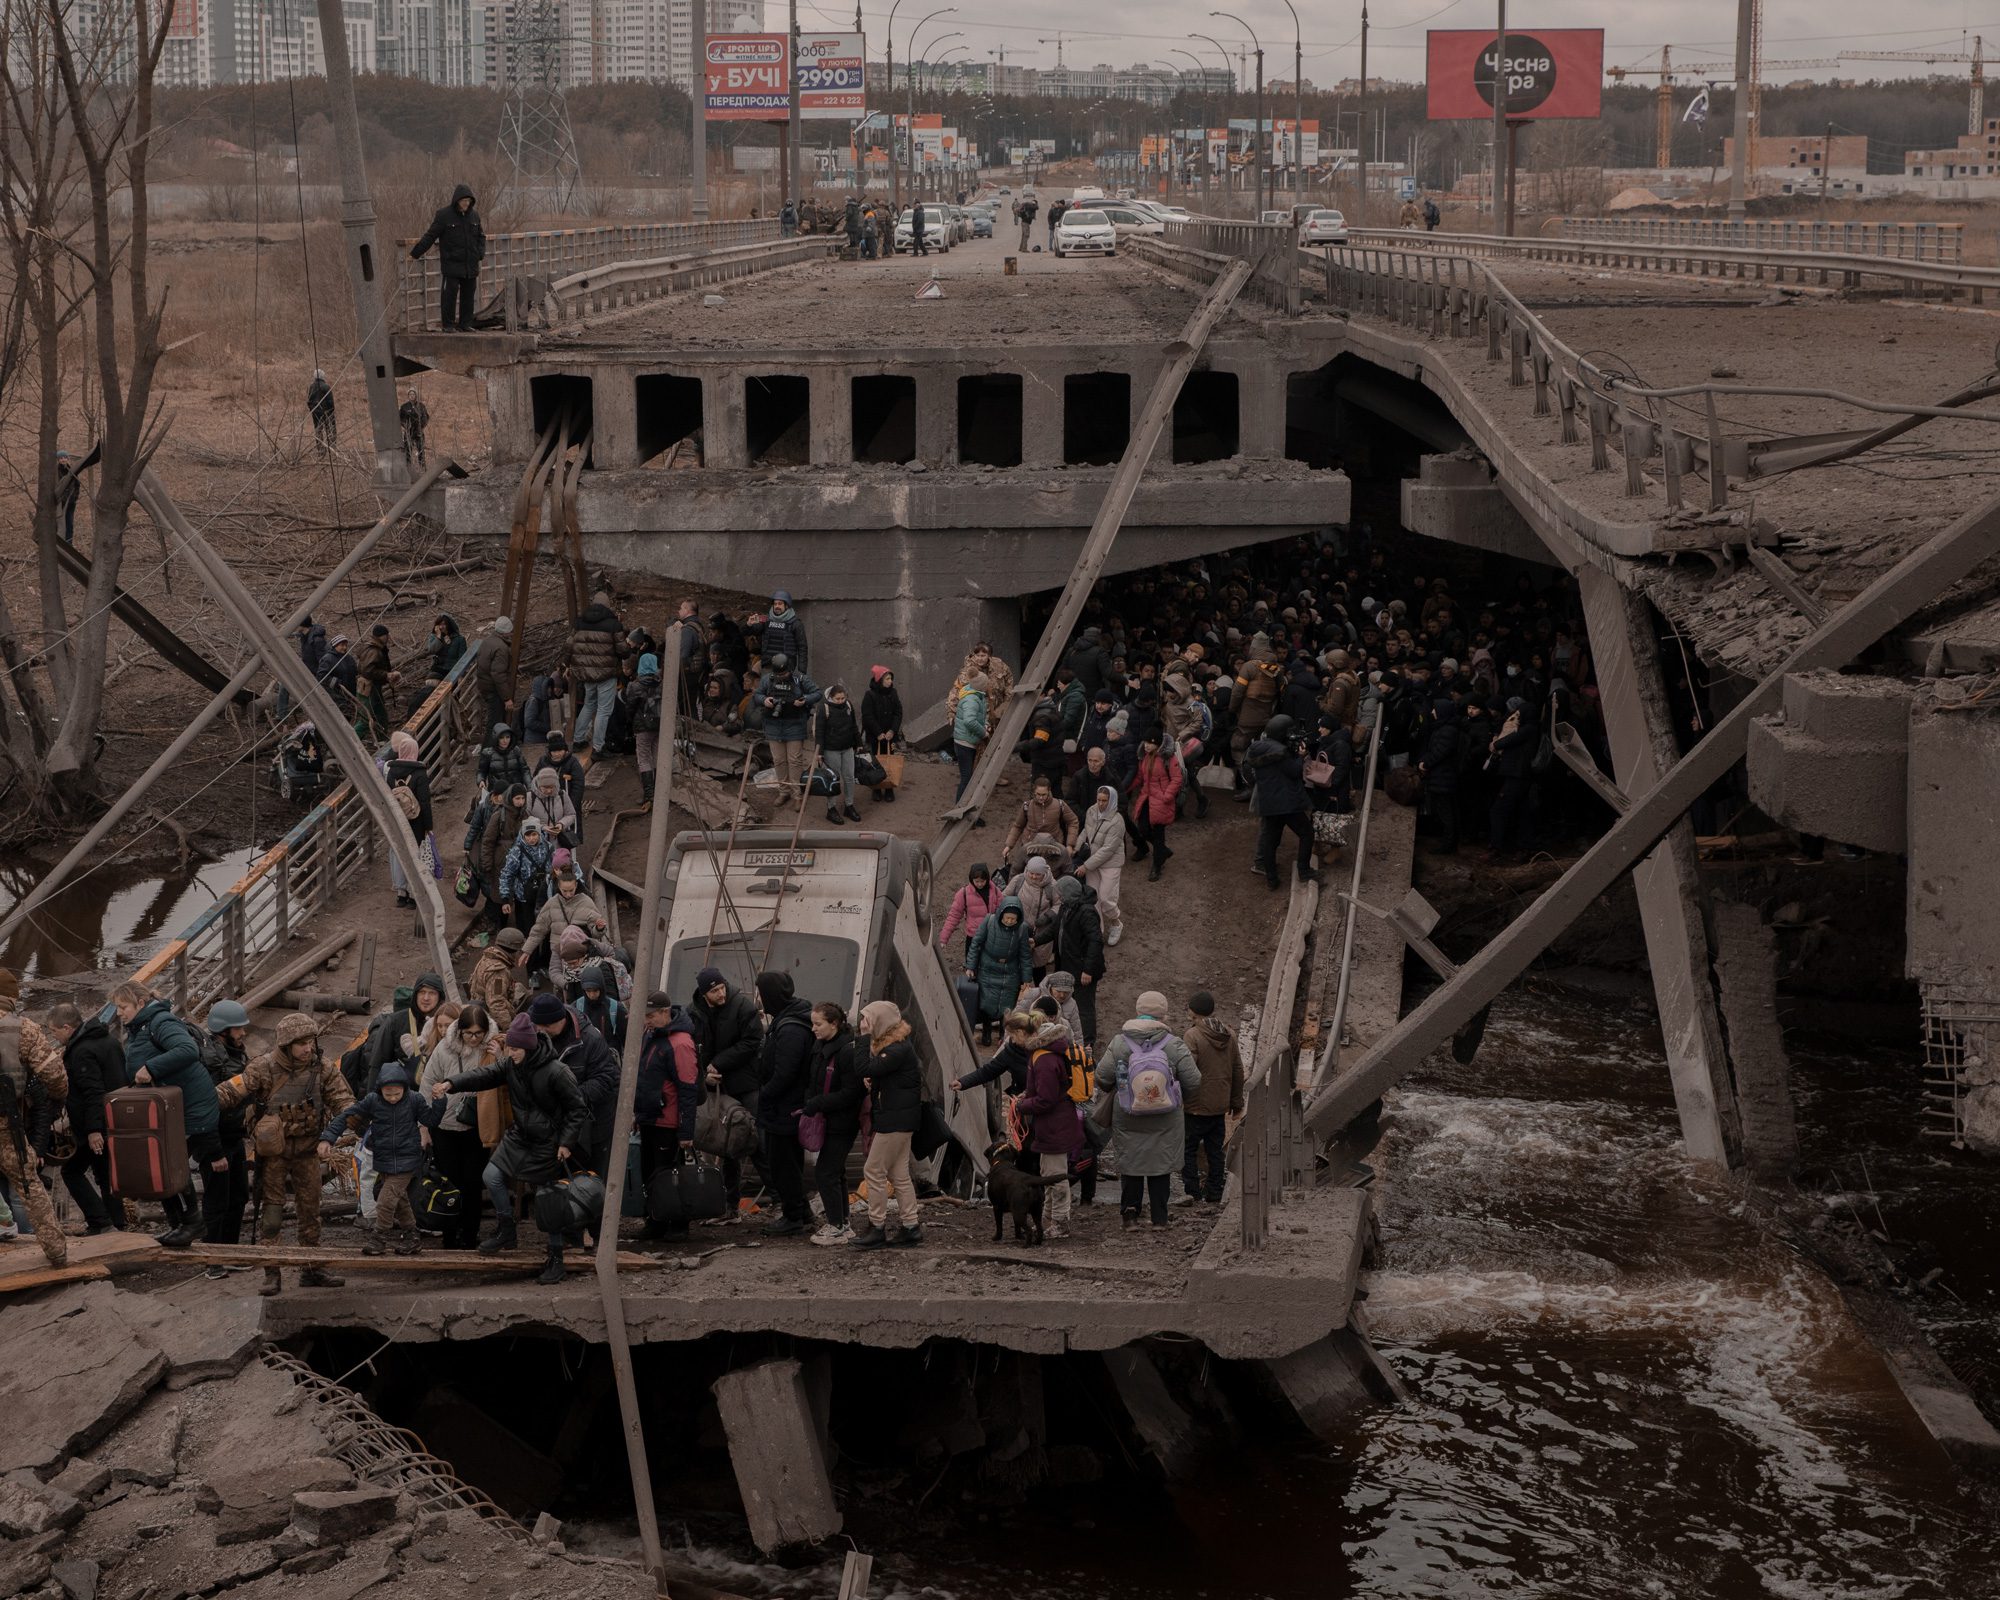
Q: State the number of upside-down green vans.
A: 0